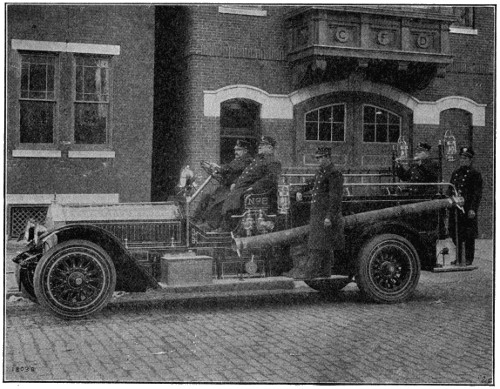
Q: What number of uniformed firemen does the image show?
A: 5